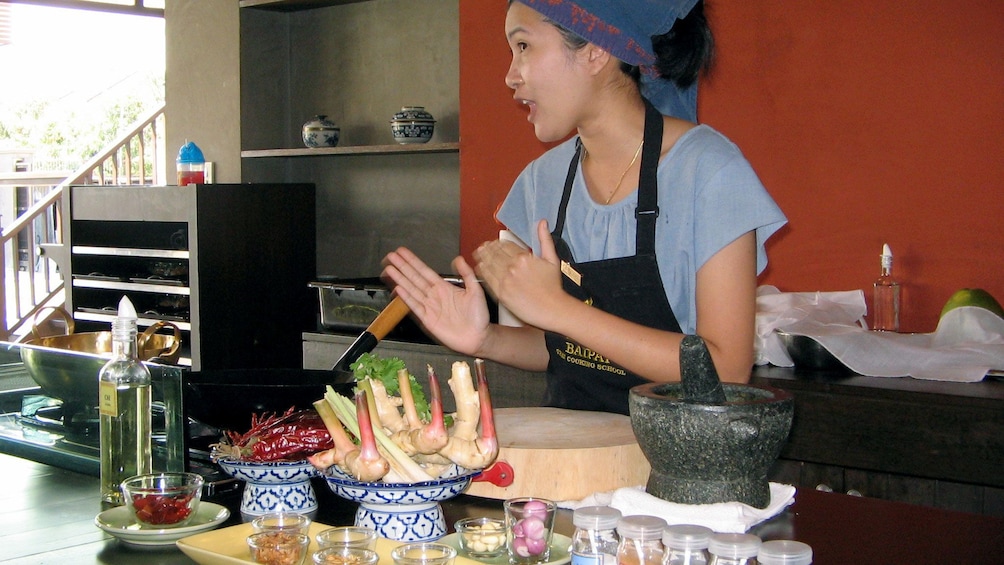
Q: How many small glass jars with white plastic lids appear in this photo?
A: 5